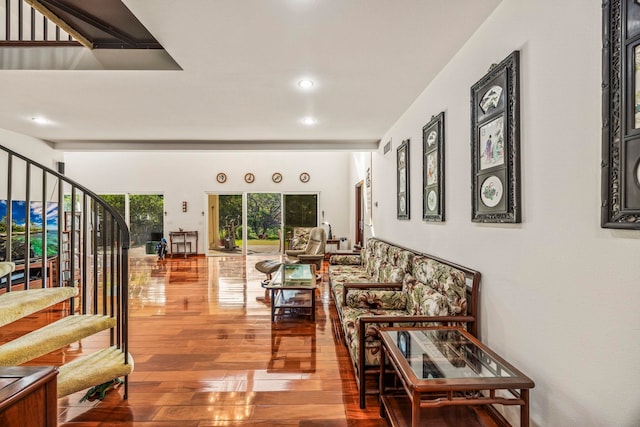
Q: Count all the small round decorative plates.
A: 4